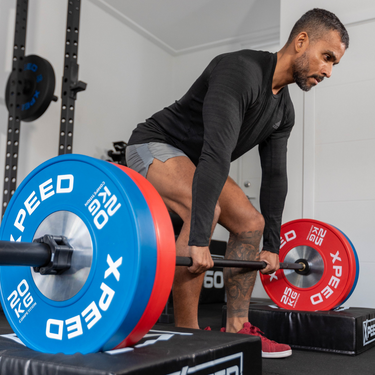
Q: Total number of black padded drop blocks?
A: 2